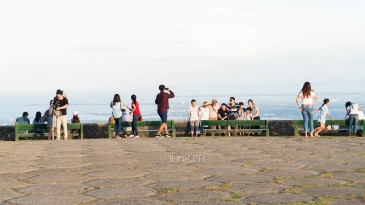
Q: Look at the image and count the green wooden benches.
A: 4